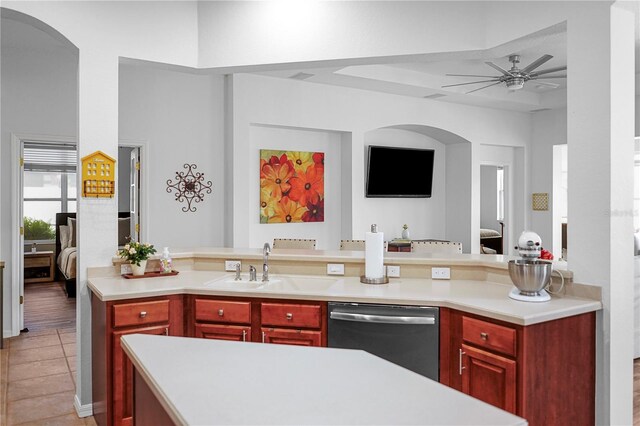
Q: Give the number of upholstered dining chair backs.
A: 3